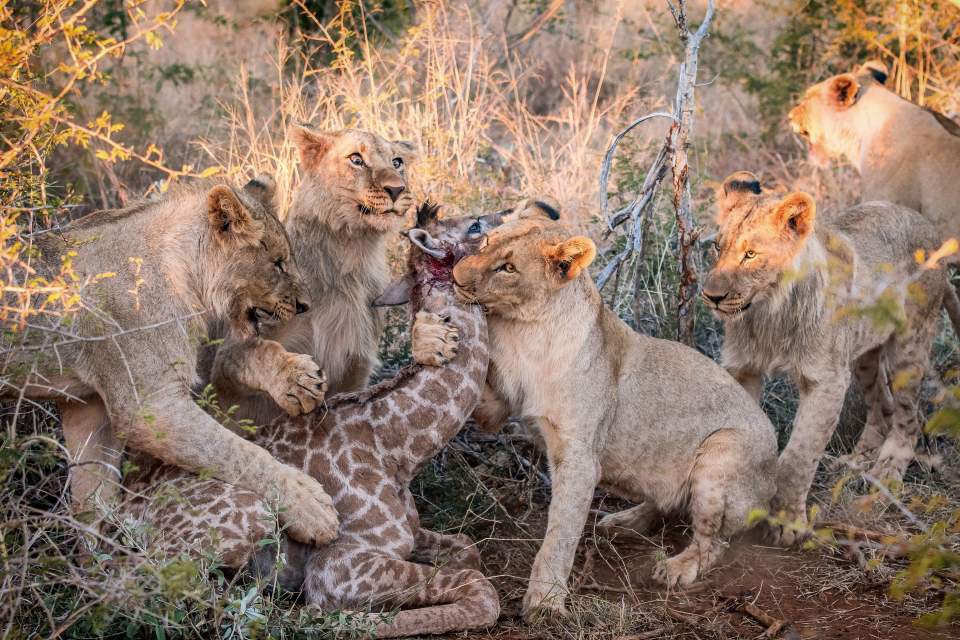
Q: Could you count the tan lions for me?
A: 5